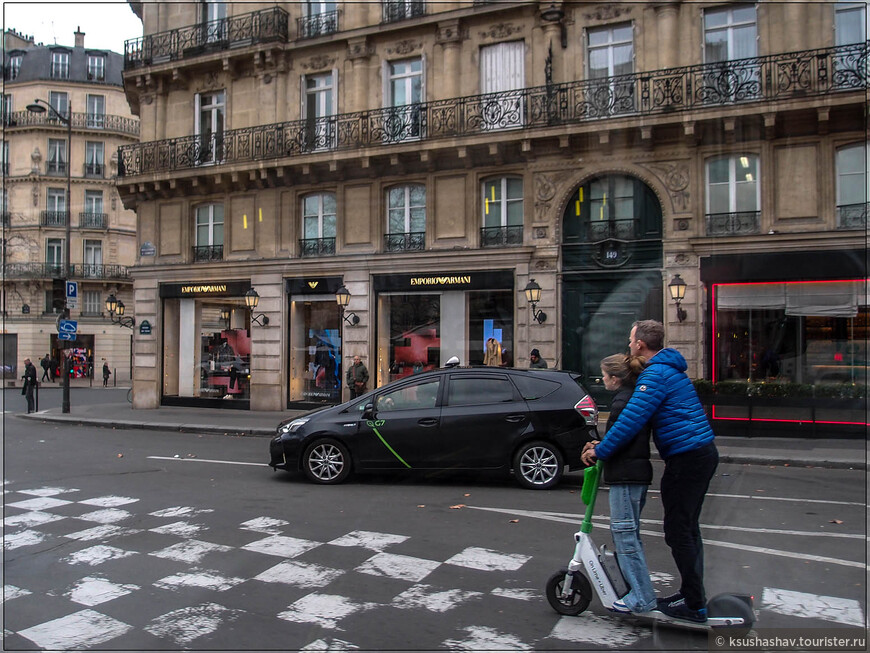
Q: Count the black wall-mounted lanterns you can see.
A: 6